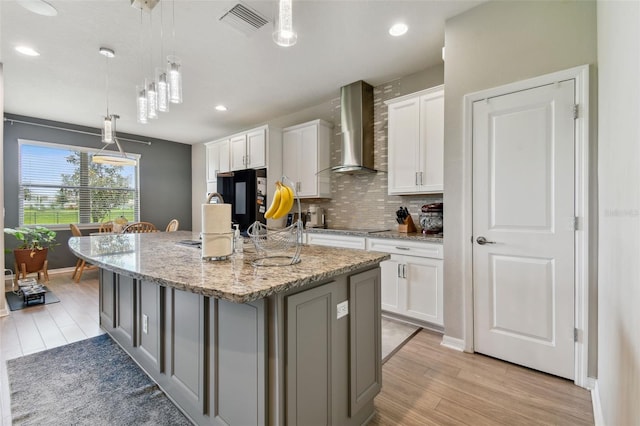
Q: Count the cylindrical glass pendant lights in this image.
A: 6